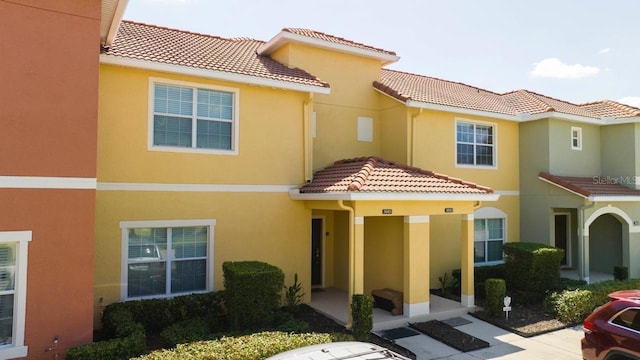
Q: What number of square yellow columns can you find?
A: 3